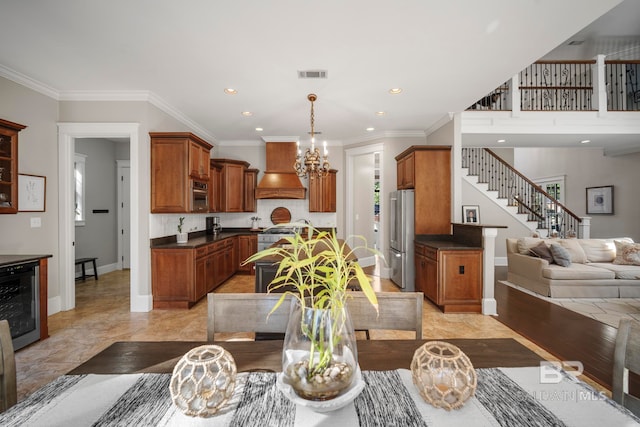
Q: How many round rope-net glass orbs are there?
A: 2